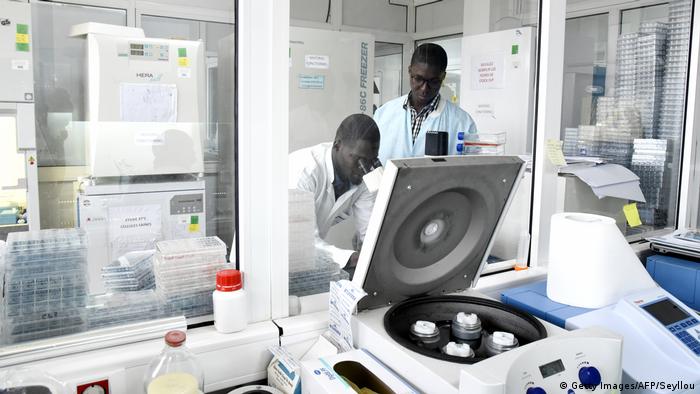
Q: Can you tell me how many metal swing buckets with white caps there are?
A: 4